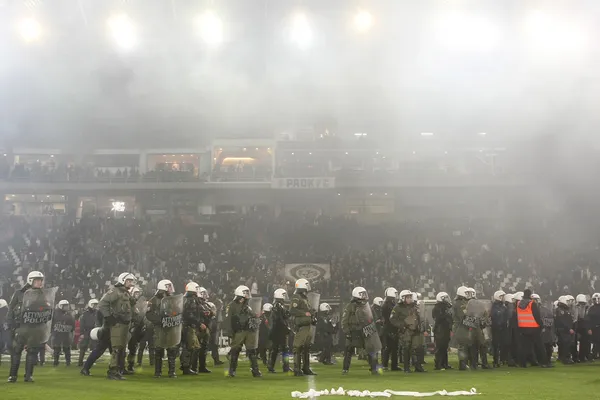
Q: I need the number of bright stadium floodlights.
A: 7